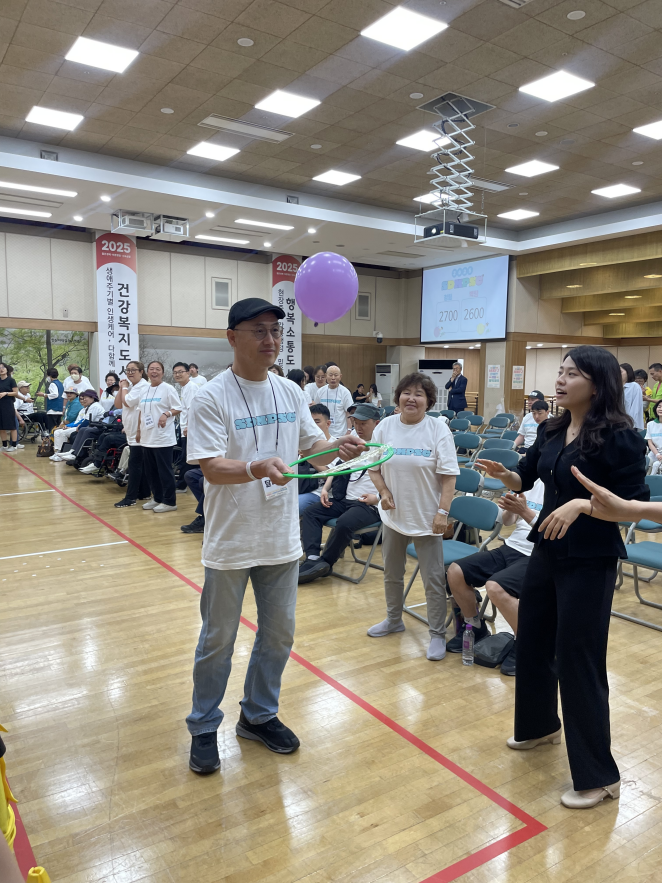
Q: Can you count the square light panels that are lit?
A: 13